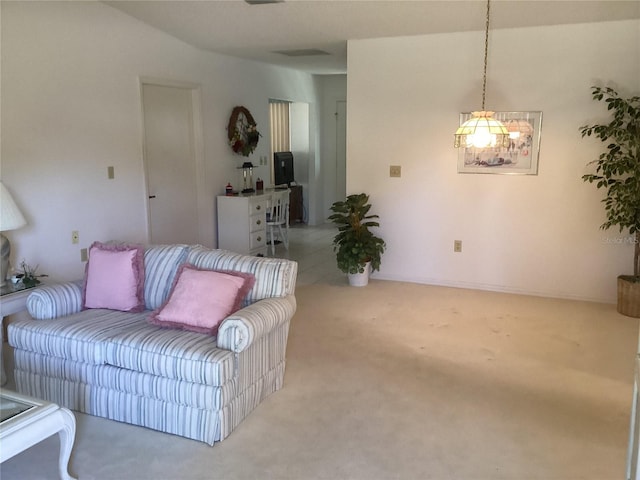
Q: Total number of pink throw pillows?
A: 2